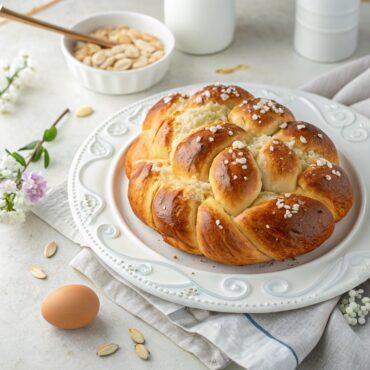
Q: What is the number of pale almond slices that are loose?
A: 6